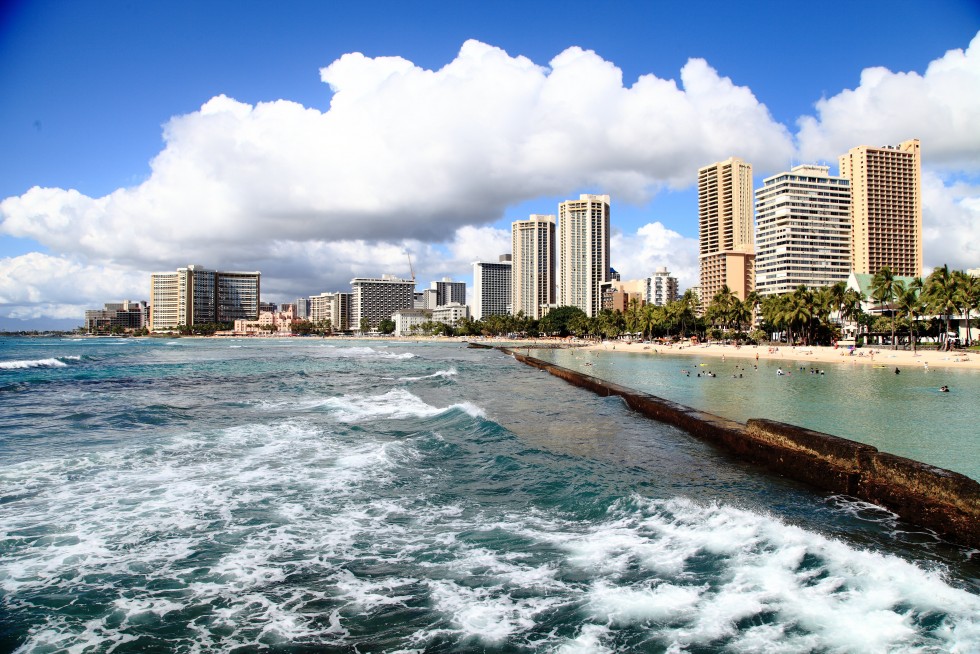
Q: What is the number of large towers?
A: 5